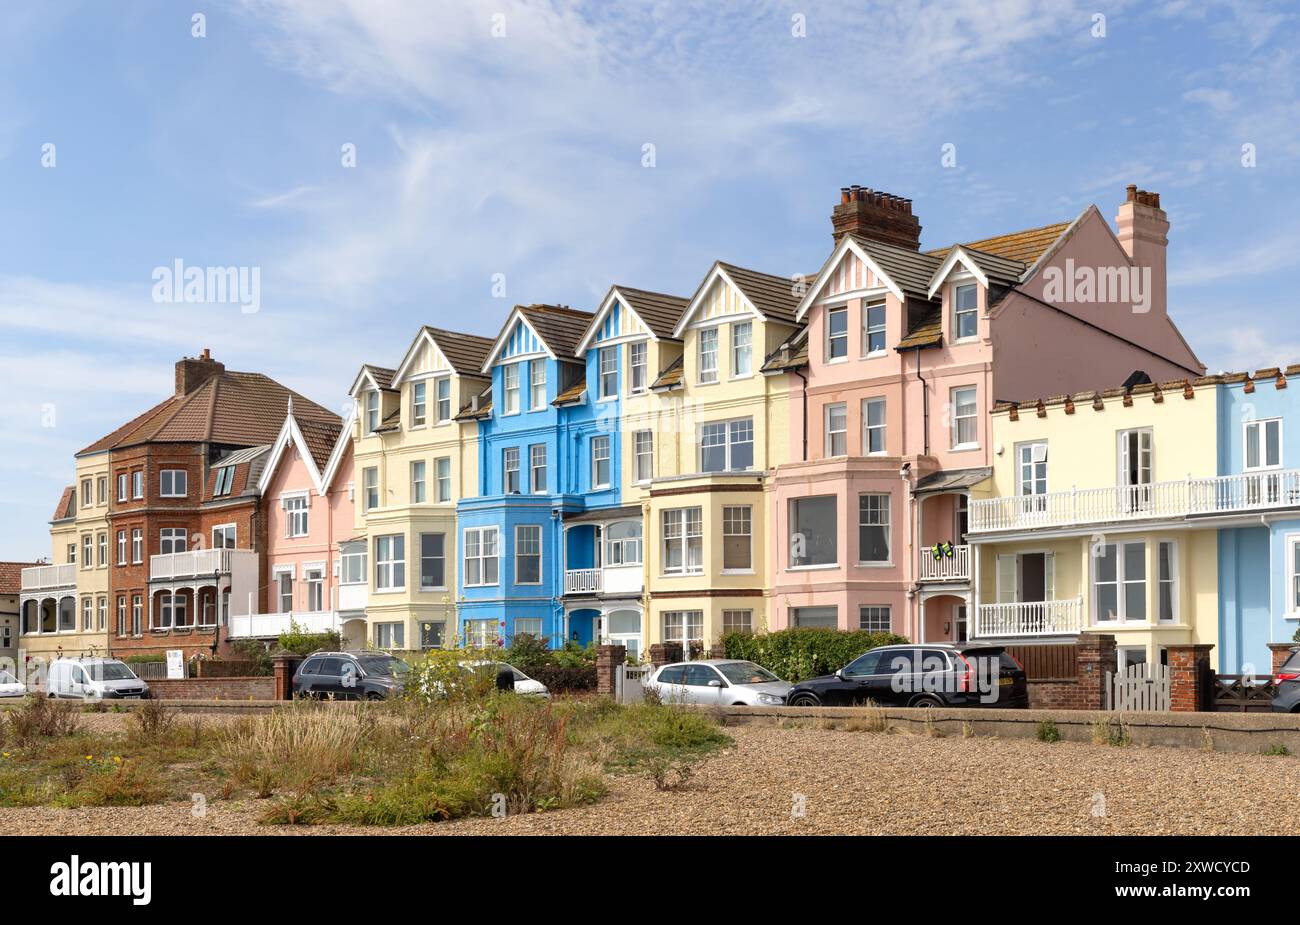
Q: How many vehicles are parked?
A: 7